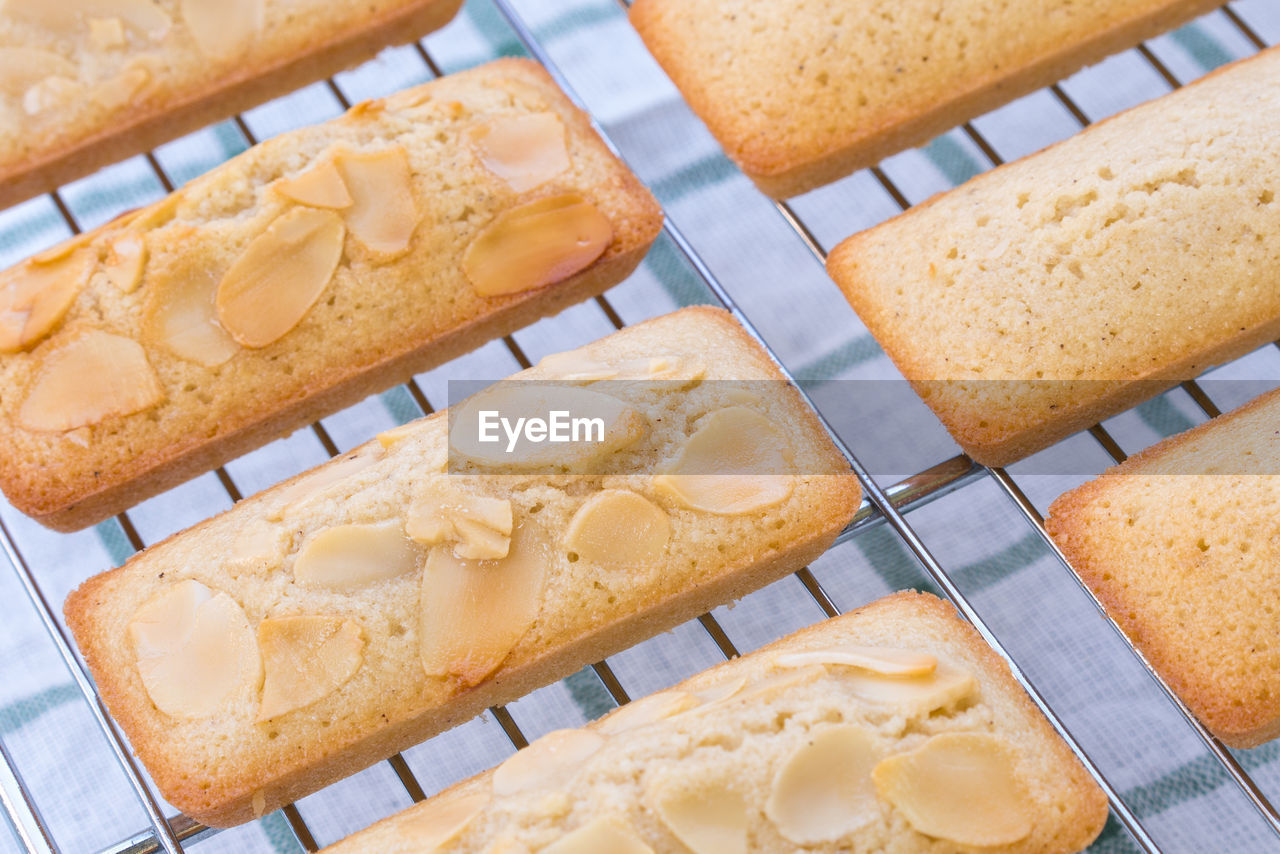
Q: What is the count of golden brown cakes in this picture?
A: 7